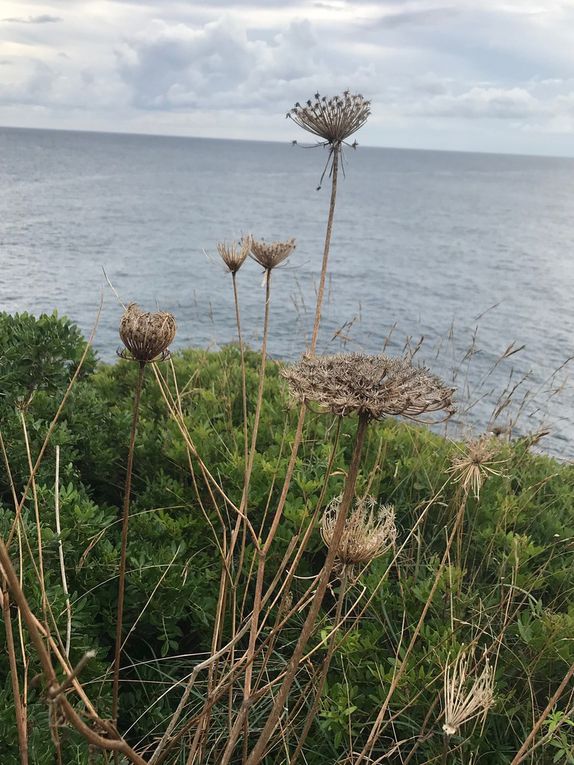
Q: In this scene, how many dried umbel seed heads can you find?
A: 8